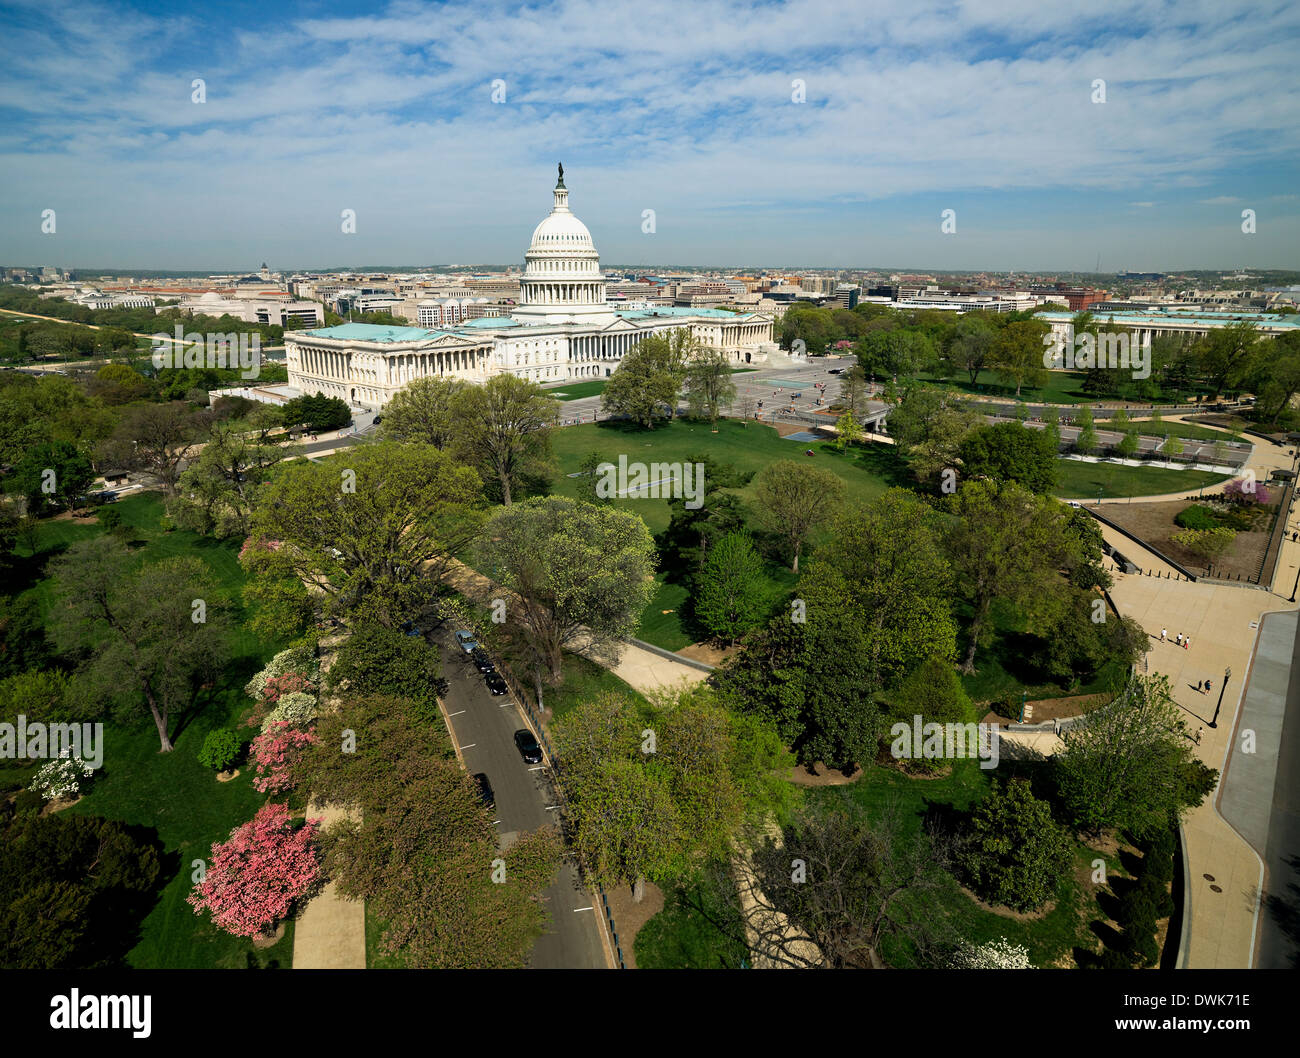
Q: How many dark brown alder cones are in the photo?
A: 0